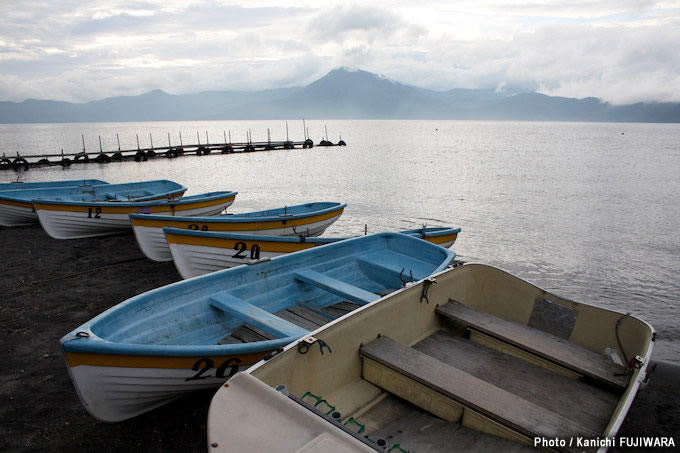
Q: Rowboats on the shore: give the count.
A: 7